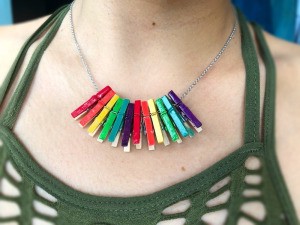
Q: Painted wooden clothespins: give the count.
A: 12